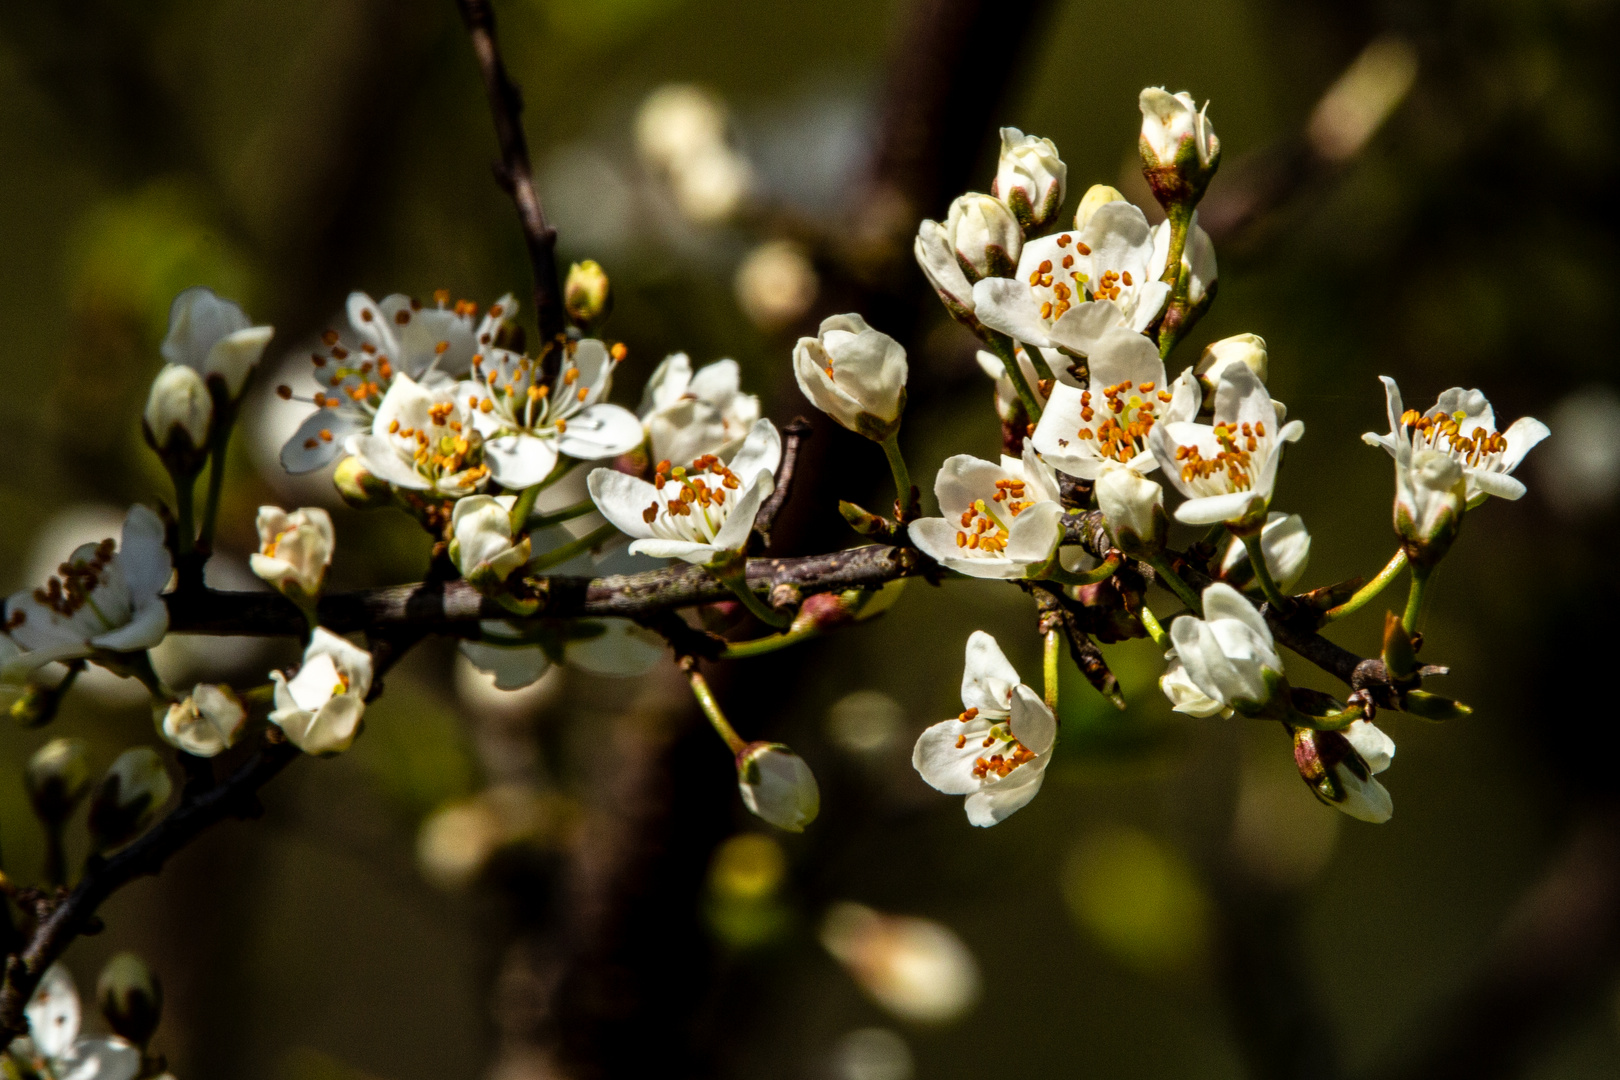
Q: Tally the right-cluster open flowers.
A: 6